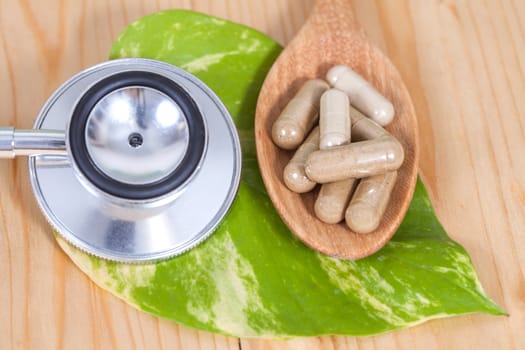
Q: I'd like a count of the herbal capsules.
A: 8